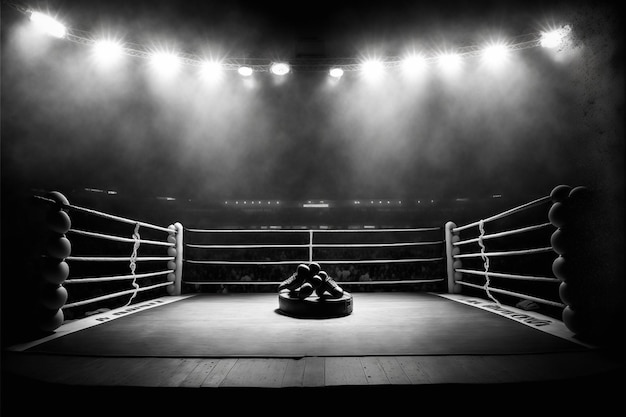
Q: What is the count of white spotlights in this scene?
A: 12